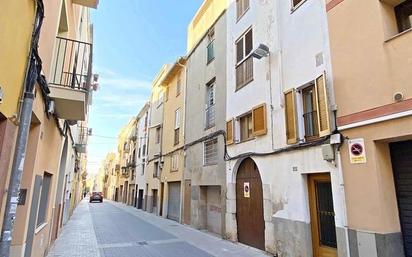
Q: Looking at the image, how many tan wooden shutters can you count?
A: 4